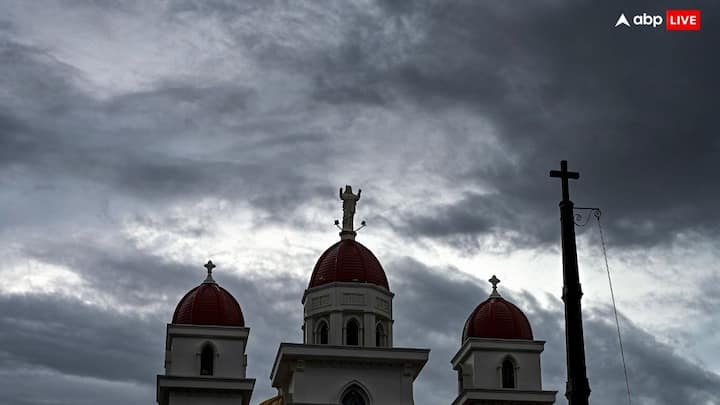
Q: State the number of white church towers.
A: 3